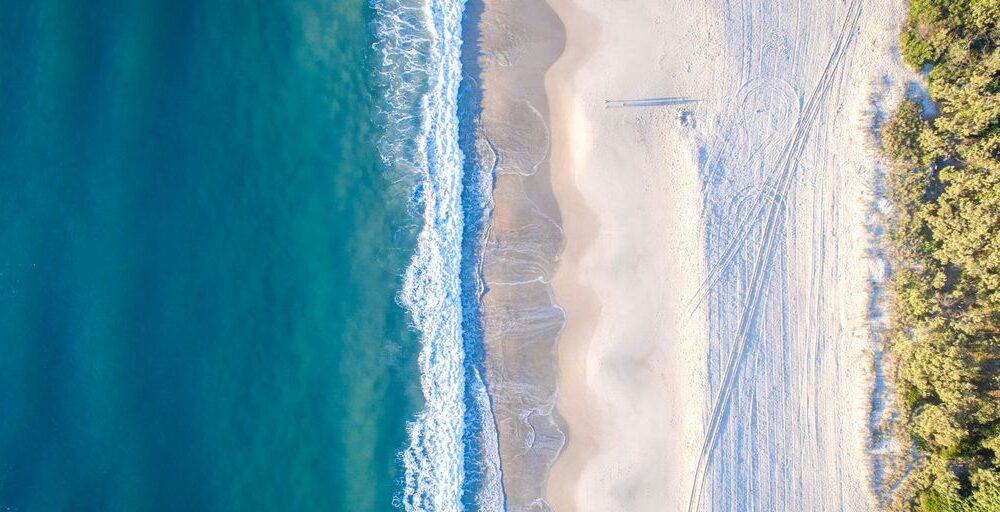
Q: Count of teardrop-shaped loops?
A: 2